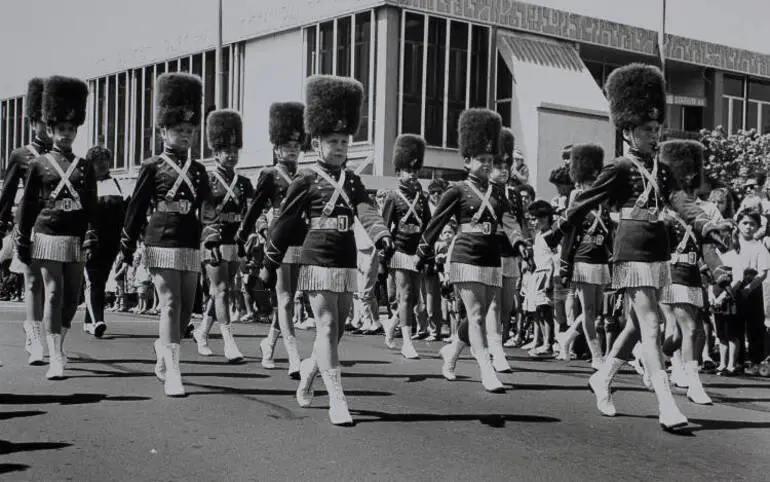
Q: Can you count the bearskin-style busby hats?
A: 12